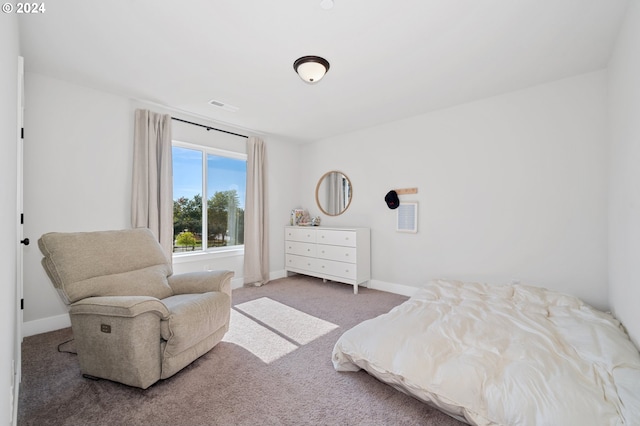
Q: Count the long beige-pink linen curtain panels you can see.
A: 2